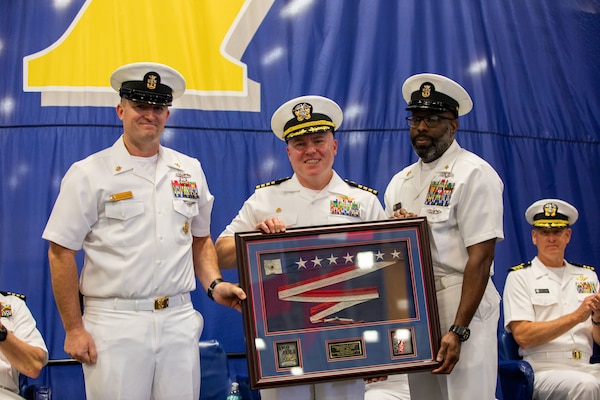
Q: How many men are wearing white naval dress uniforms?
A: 5